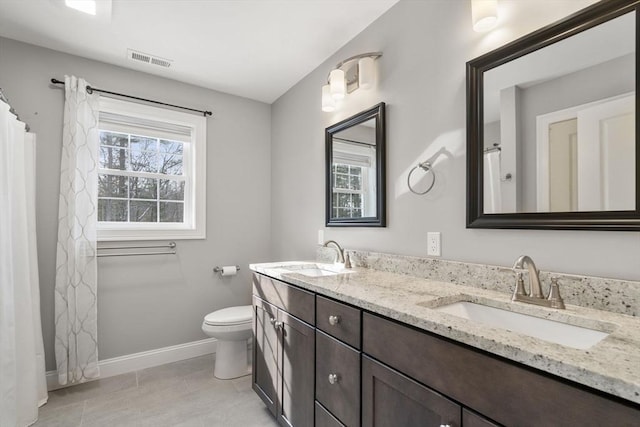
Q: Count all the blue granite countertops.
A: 0